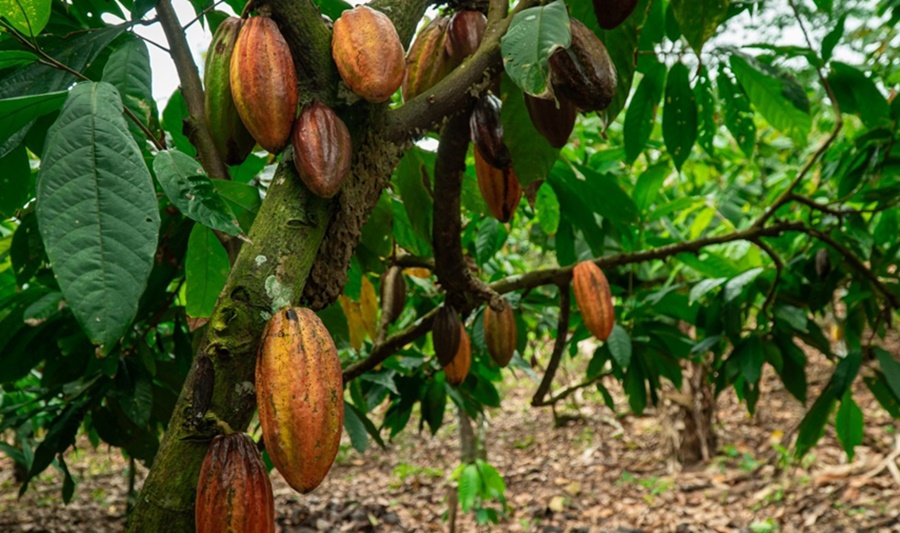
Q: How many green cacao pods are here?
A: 1